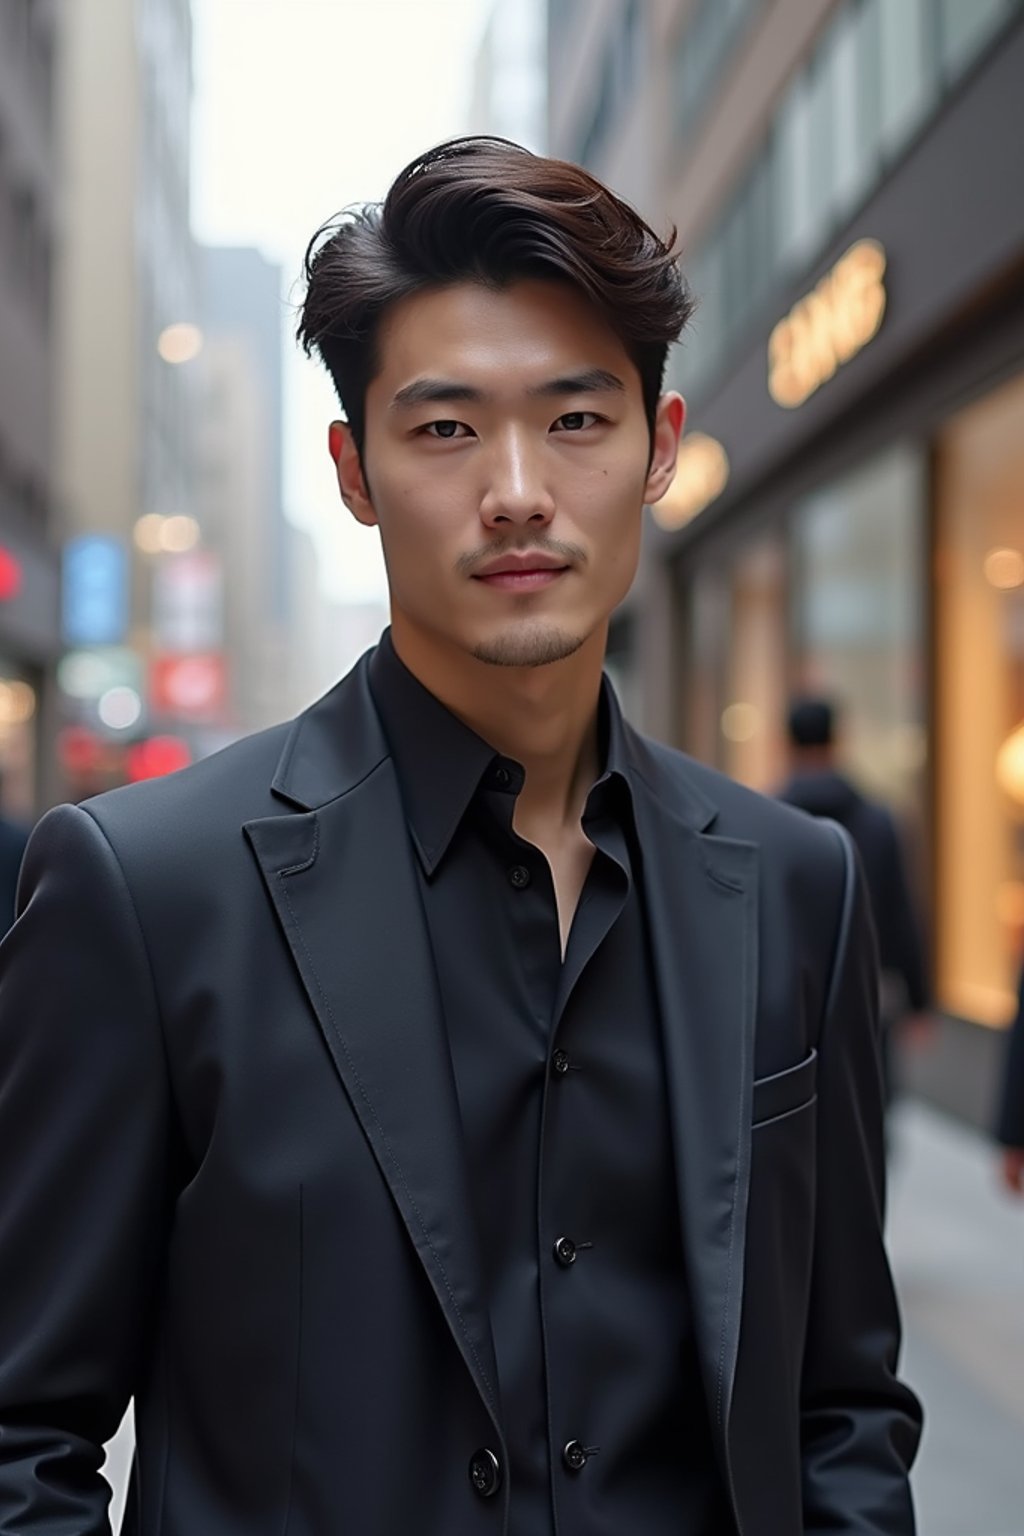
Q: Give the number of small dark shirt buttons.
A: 5